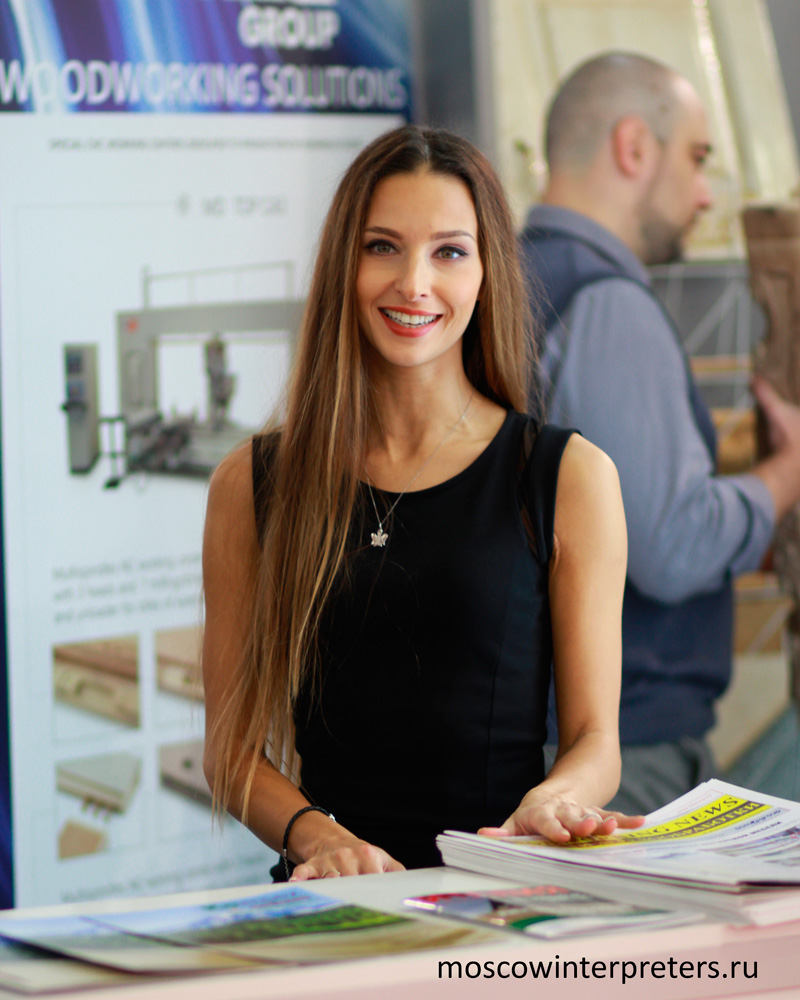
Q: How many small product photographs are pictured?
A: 4